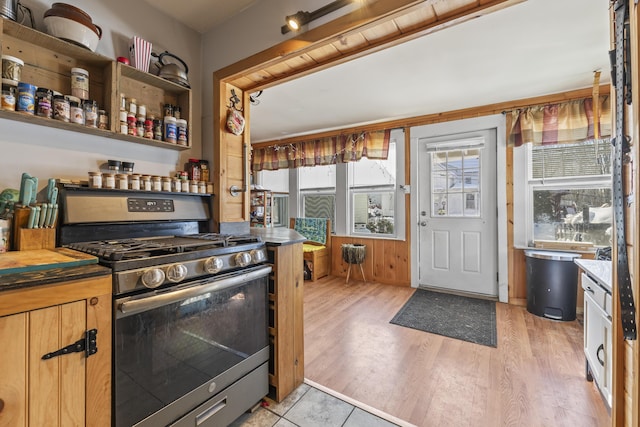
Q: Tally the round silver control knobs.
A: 5